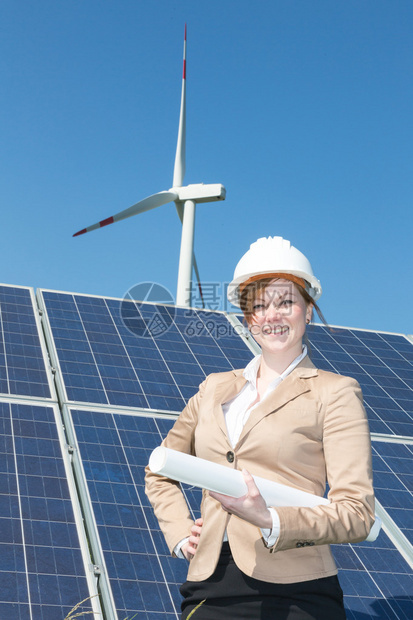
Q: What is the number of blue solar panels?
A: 6